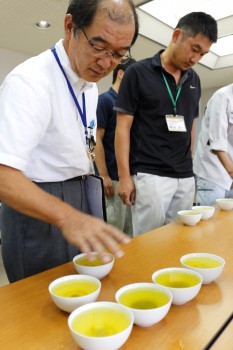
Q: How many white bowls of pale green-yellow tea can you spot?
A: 9